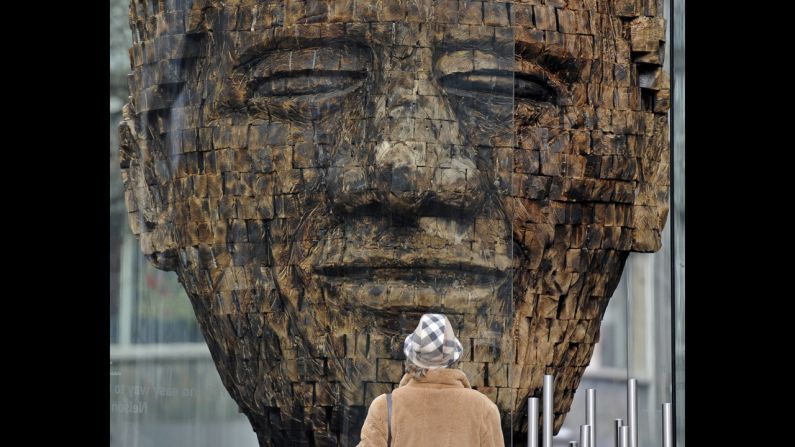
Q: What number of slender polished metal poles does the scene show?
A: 9